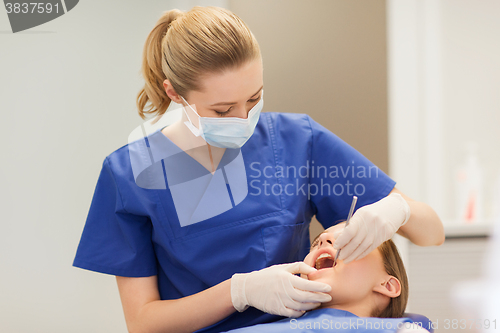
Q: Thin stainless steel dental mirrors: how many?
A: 1